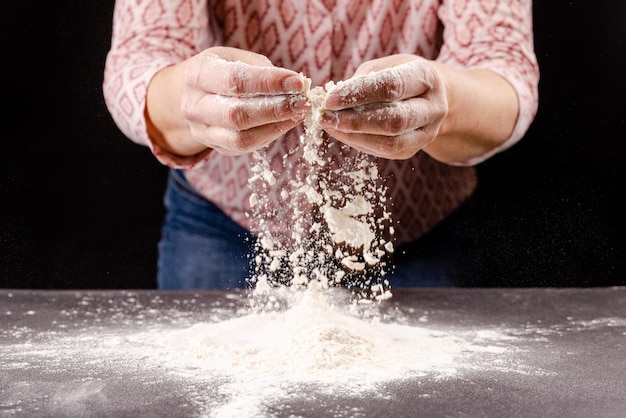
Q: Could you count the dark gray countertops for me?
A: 1